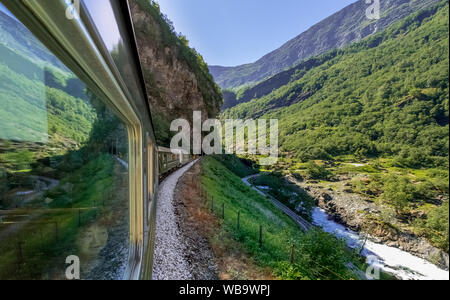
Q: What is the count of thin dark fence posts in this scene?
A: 5